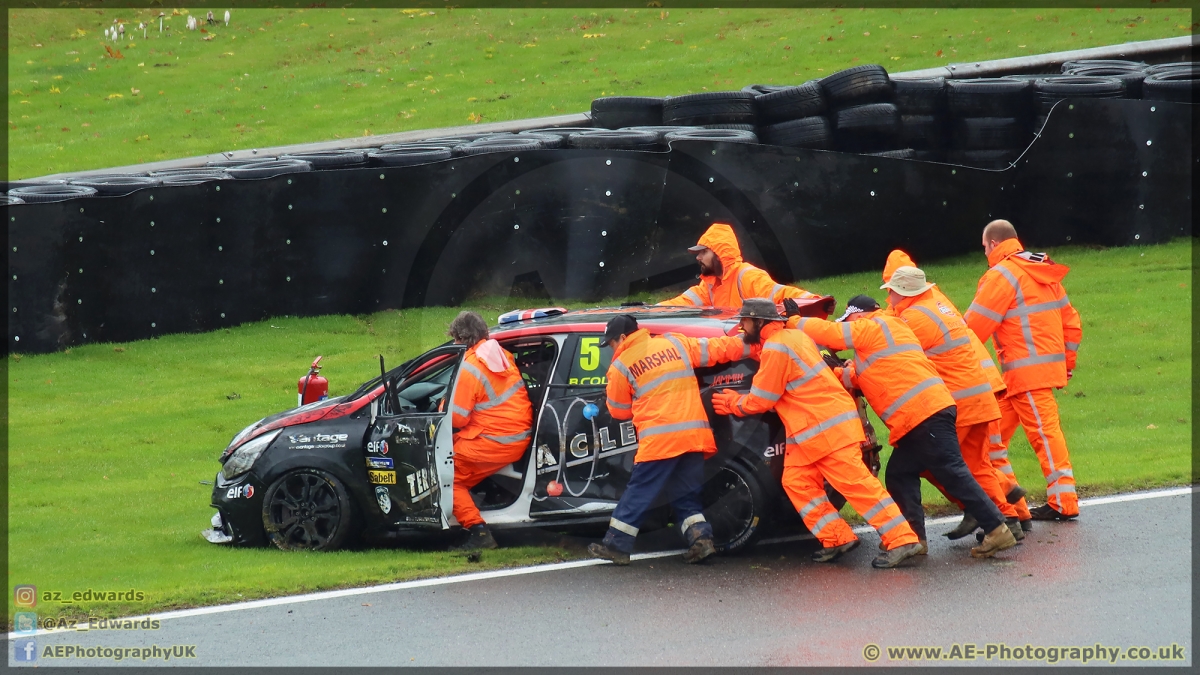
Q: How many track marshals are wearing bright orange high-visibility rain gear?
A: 8